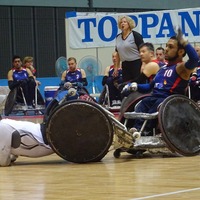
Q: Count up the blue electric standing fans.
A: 2